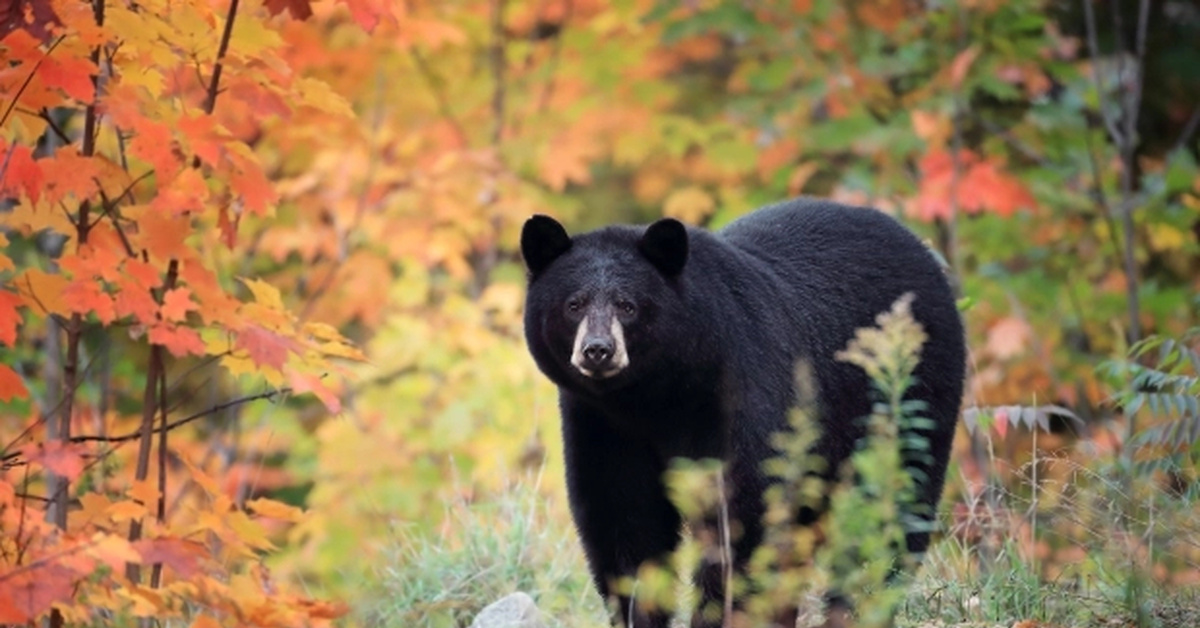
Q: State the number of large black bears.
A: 1